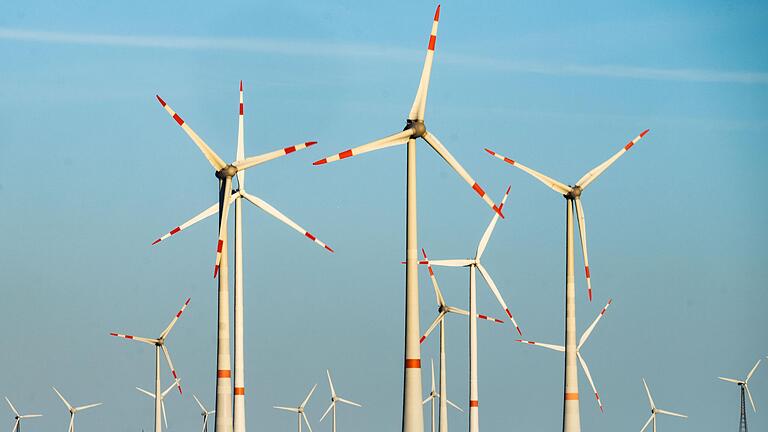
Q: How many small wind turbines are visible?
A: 9